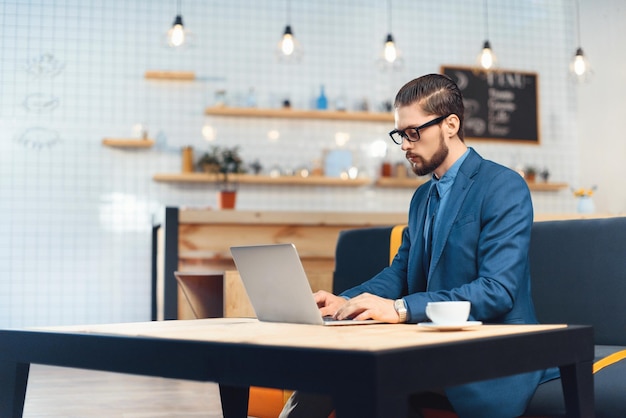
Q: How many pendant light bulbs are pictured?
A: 5